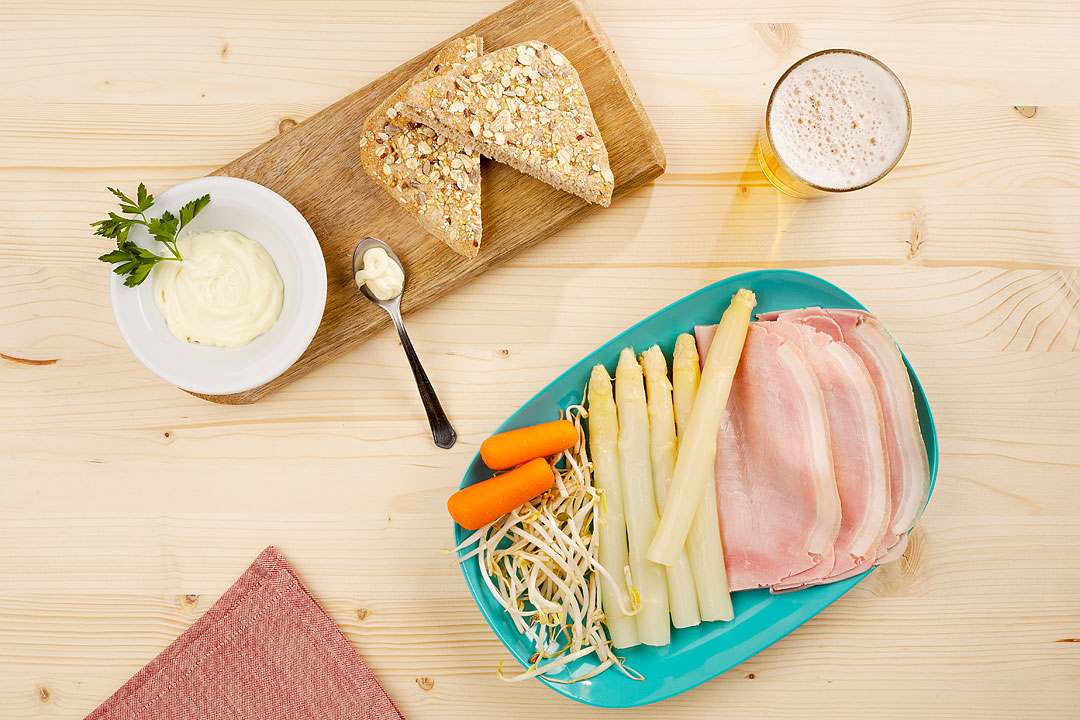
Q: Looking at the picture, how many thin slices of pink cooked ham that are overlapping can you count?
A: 3